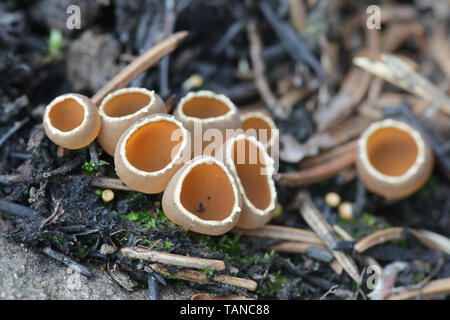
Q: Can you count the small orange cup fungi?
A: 8